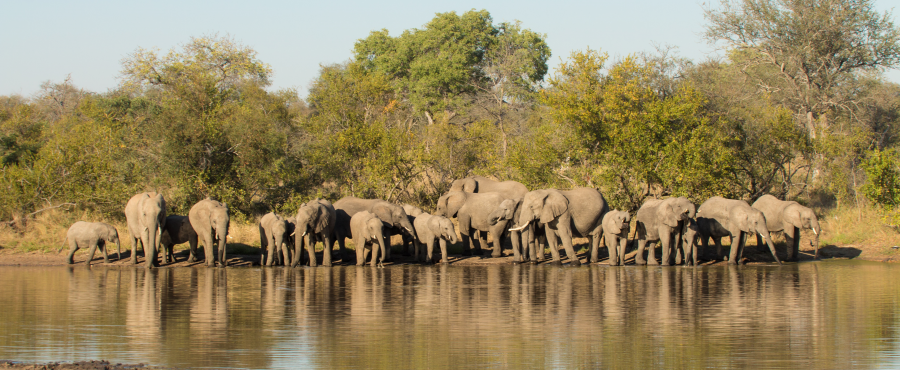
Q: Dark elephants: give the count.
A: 1